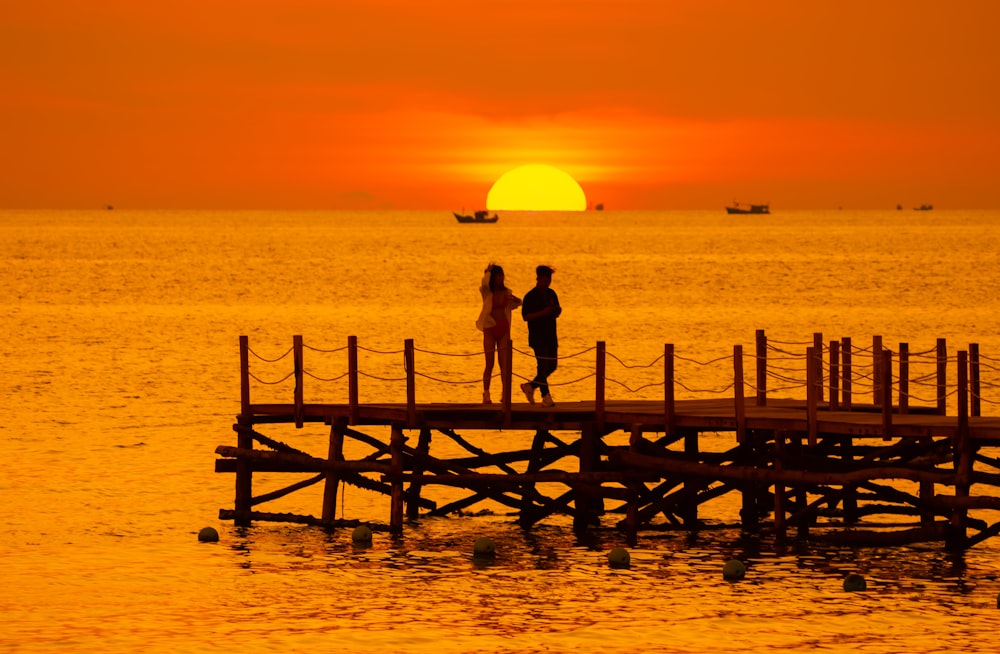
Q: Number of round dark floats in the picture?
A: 6